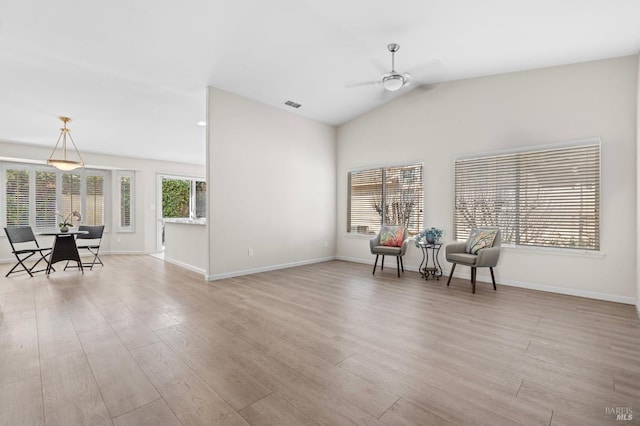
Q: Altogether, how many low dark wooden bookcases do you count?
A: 0